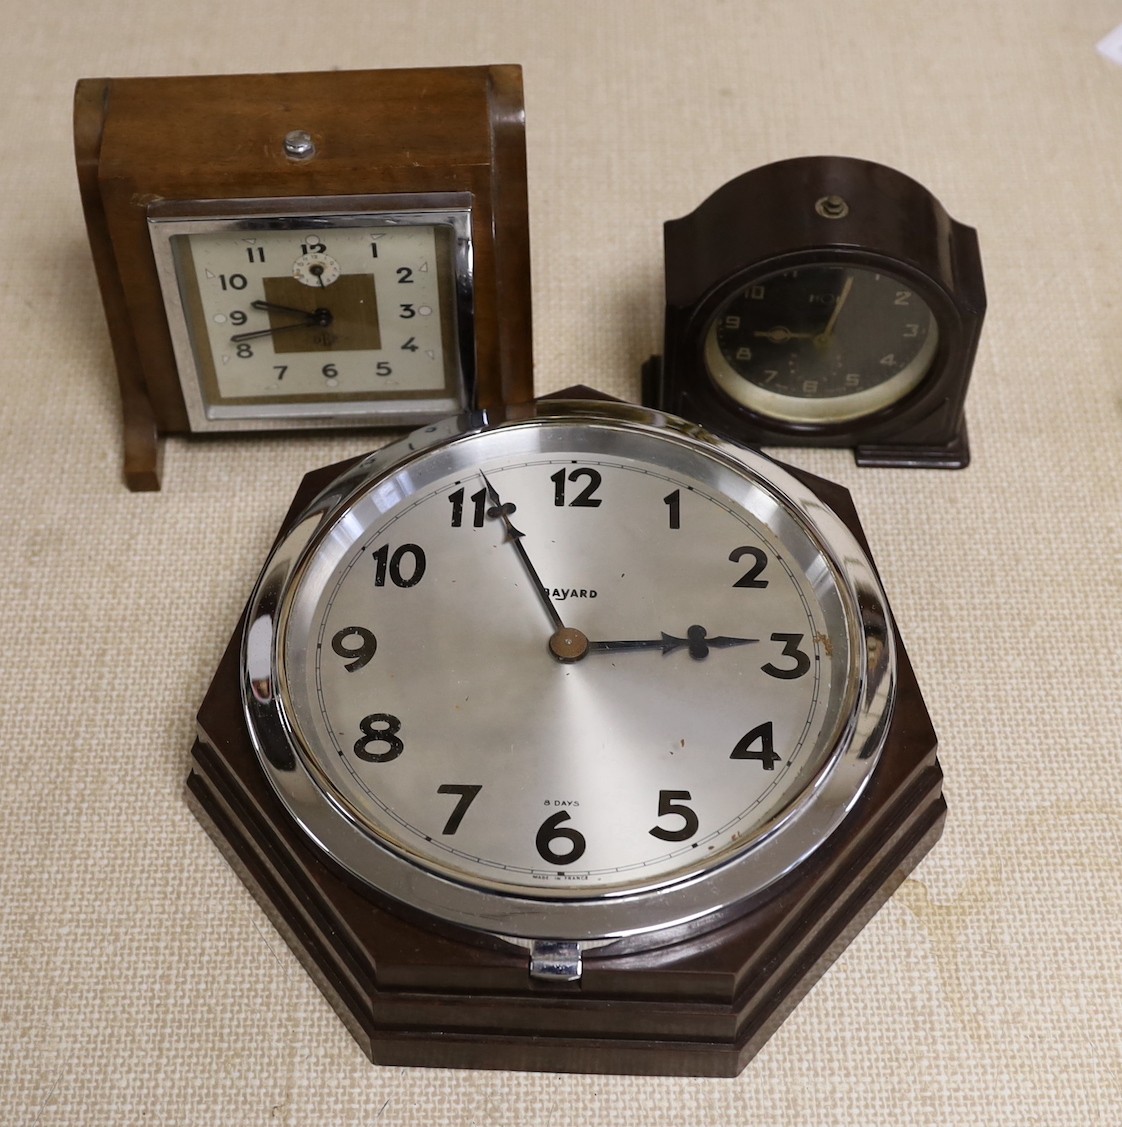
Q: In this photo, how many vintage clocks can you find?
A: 3